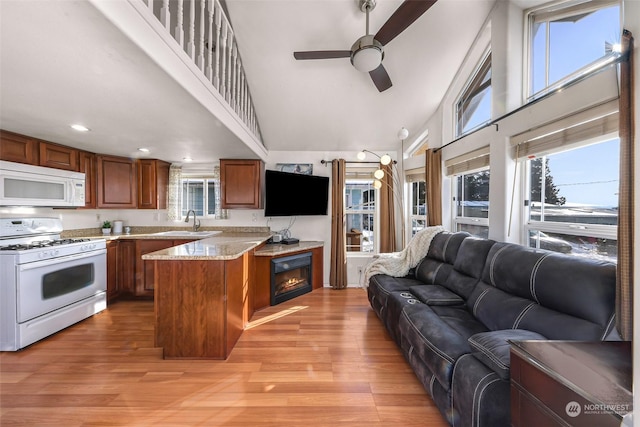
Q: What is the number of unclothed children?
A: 0